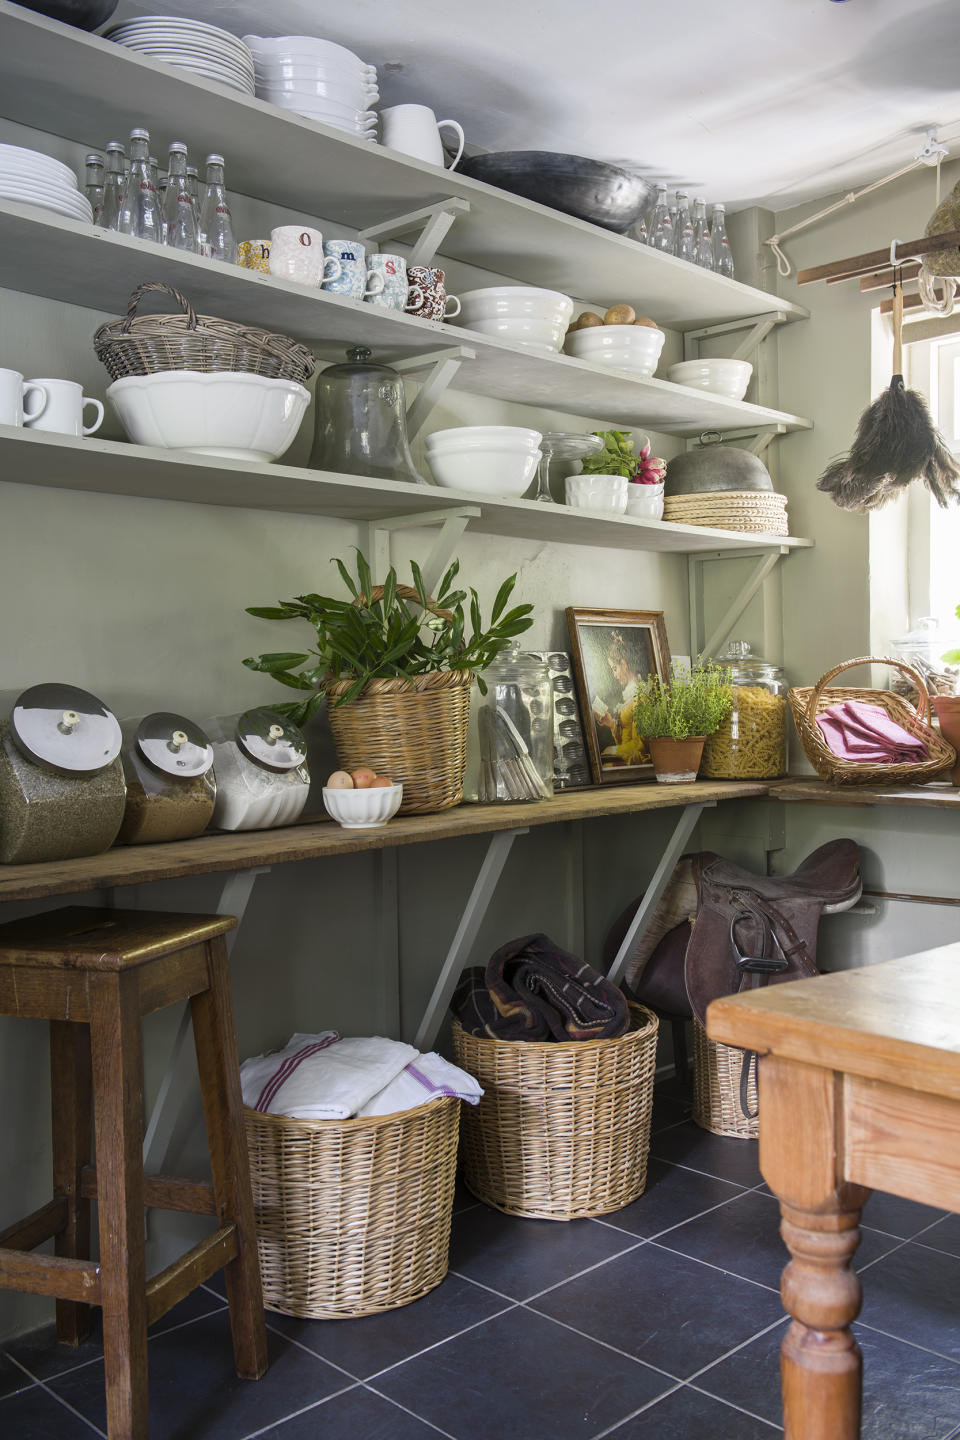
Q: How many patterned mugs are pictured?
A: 5